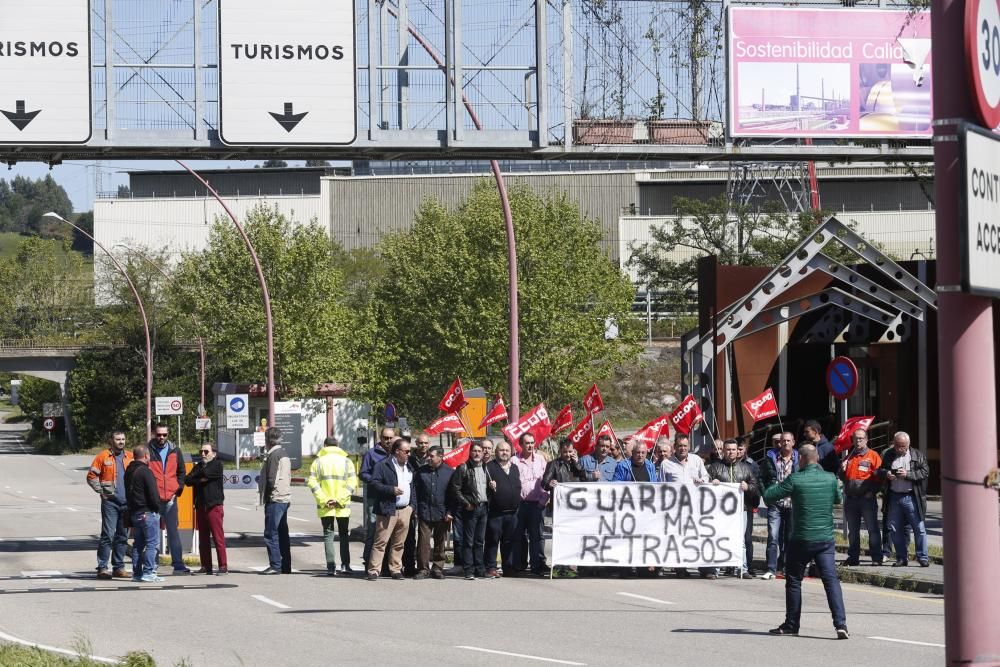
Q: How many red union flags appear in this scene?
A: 13